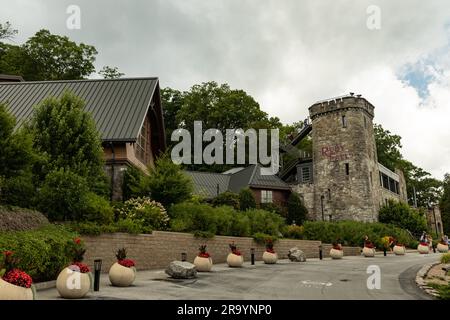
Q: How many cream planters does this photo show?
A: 11